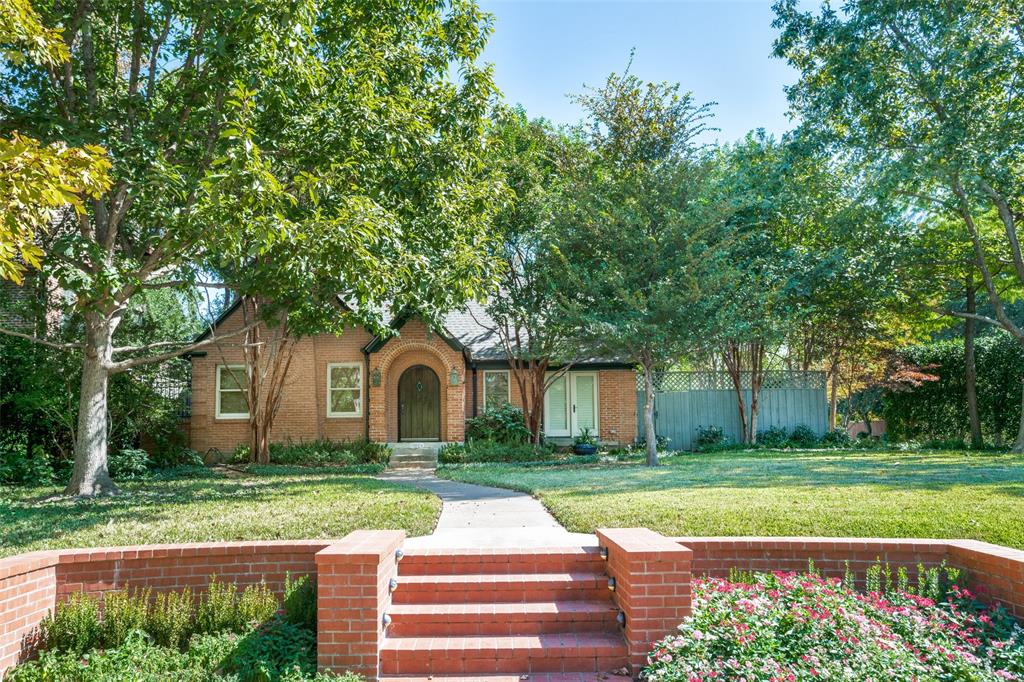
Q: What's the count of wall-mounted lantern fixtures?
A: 2